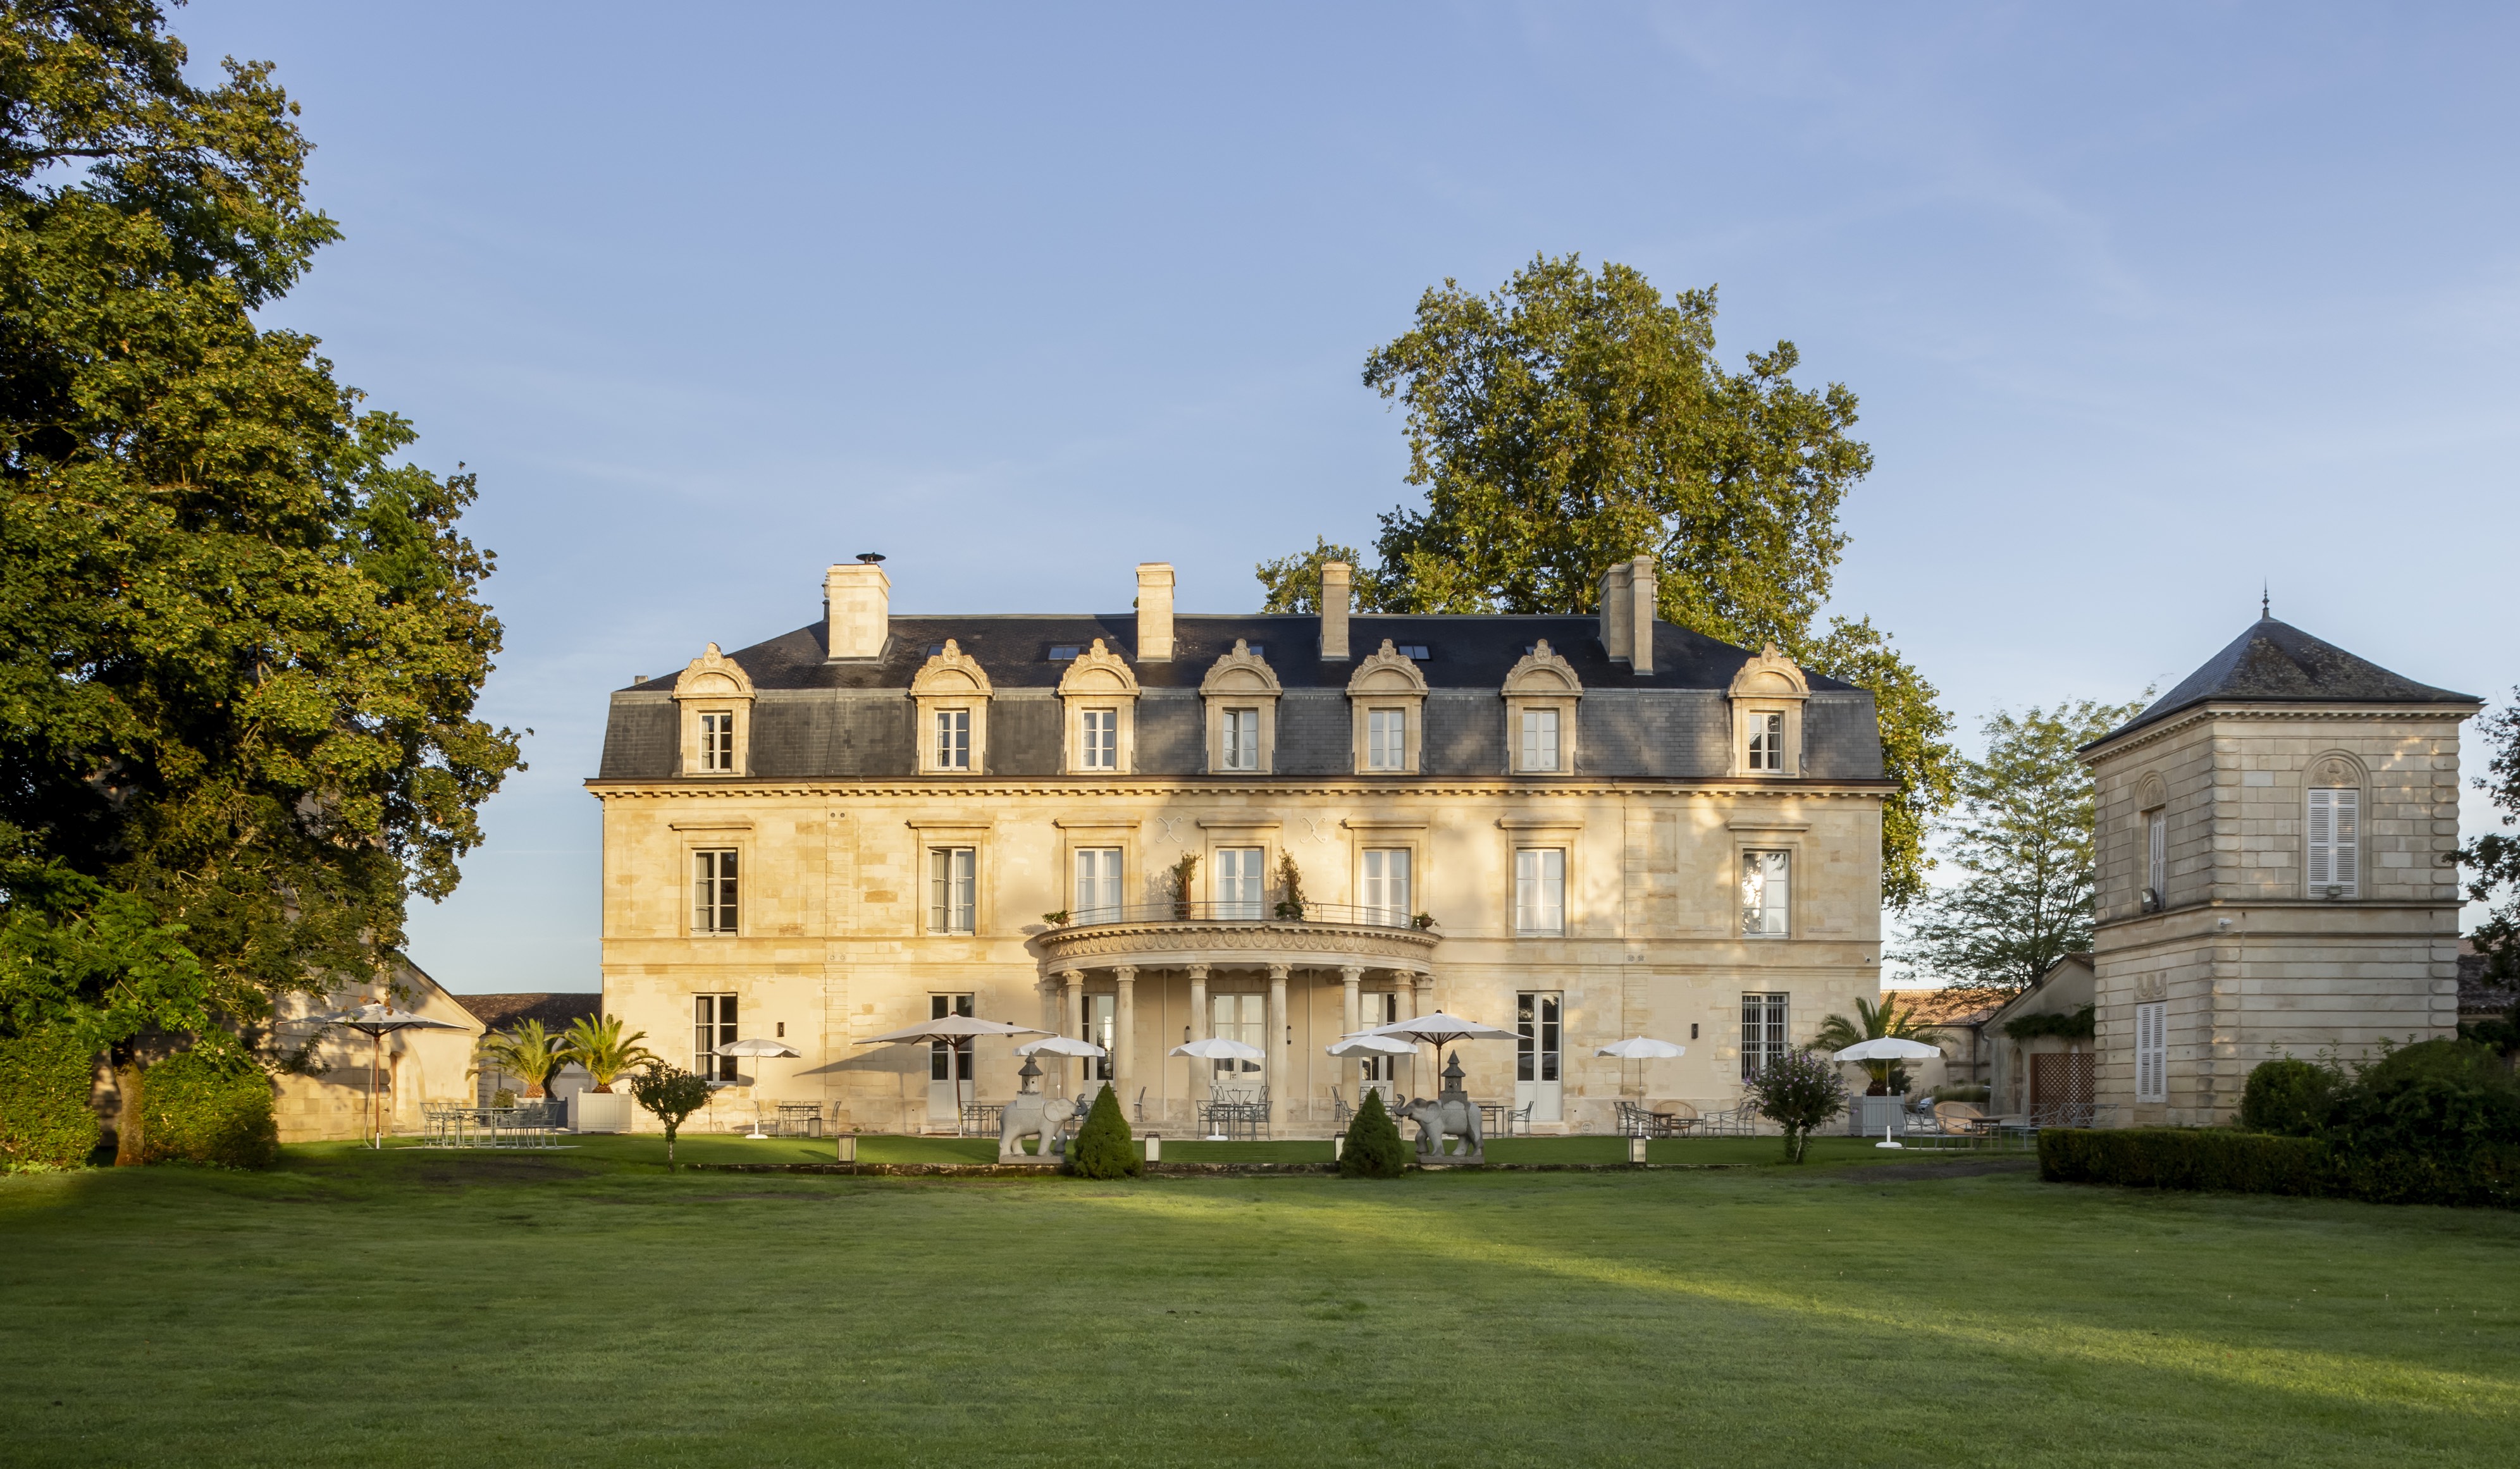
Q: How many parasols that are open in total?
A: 9